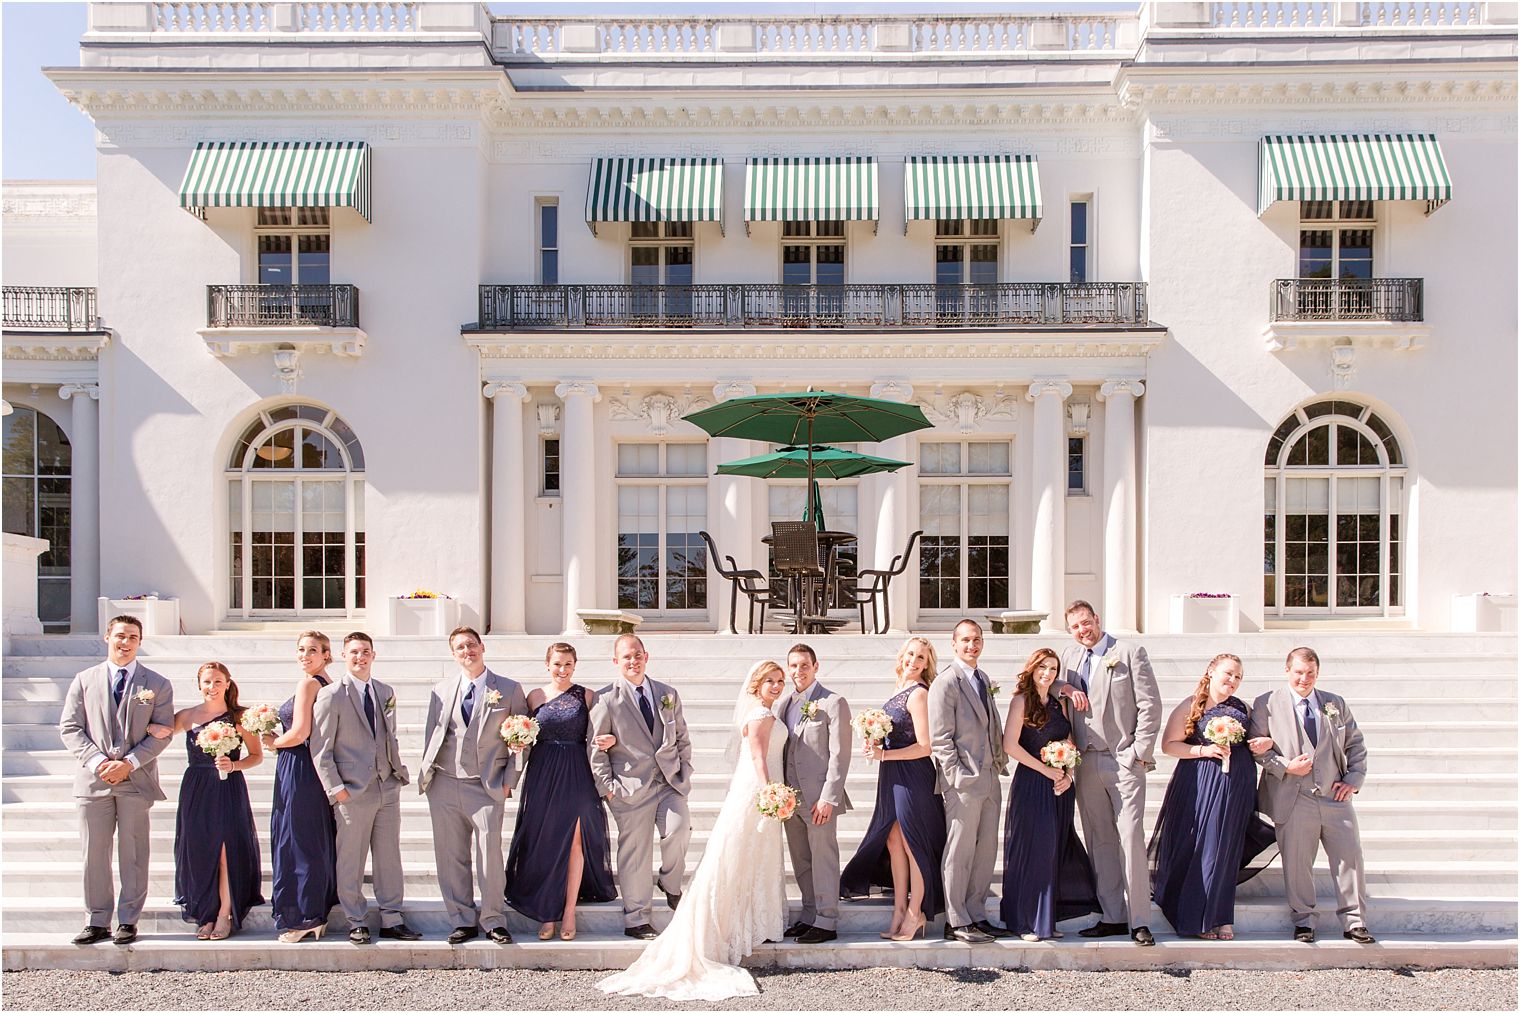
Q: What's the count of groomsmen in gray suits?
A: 7